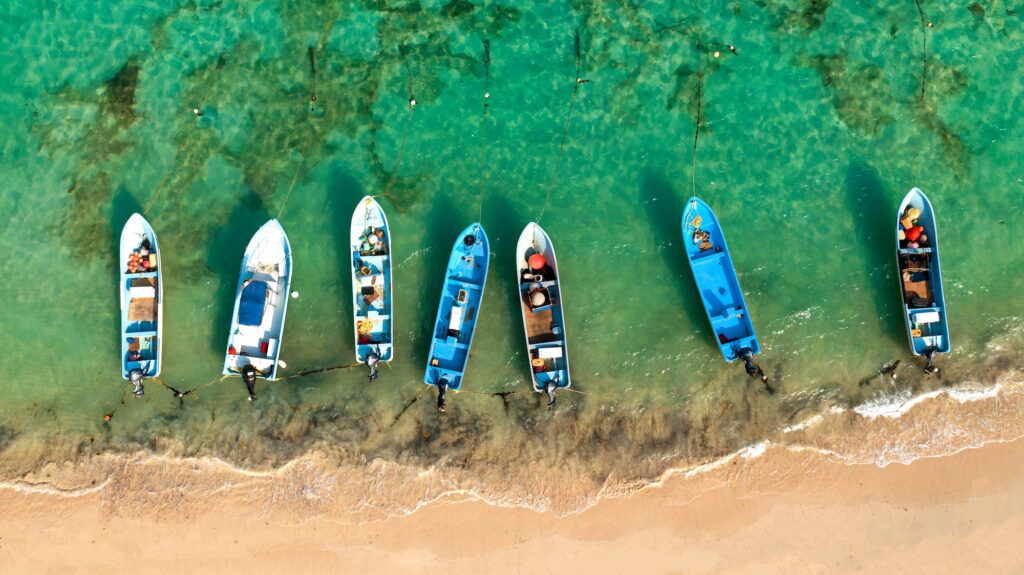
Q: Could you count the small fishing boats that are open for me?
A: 6